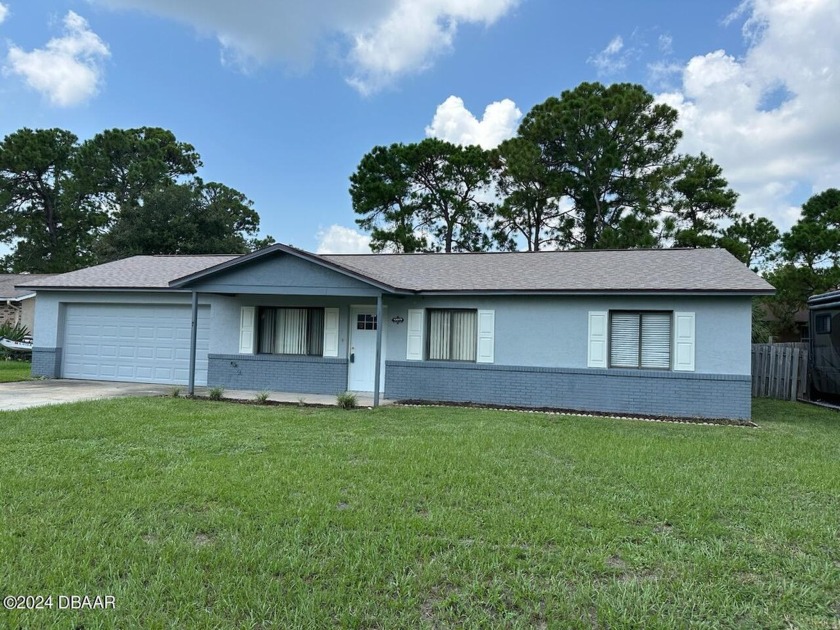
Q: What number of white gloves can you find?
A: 0